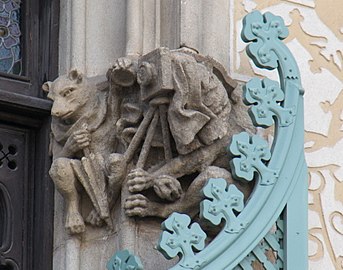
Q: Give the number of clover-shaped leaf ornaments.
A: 6